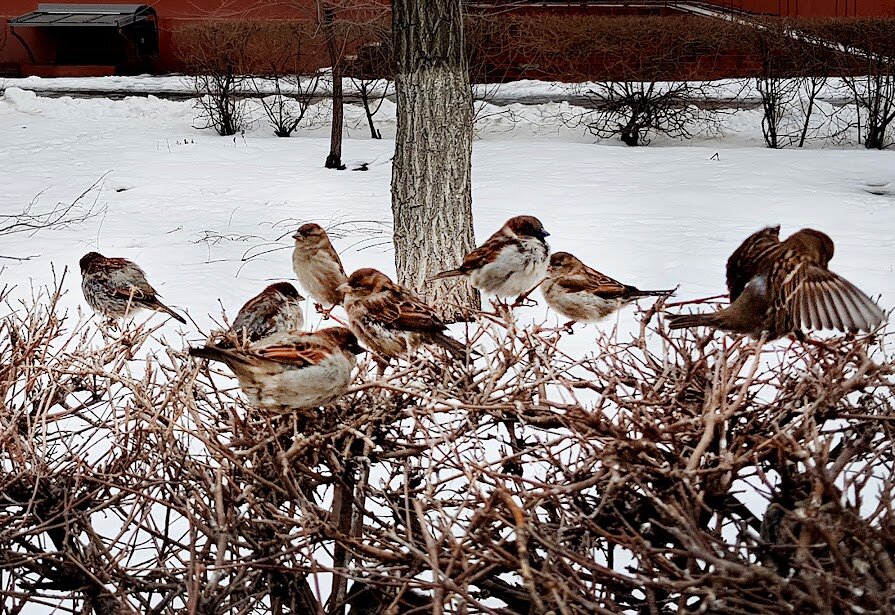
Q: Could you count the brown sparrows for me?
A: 8